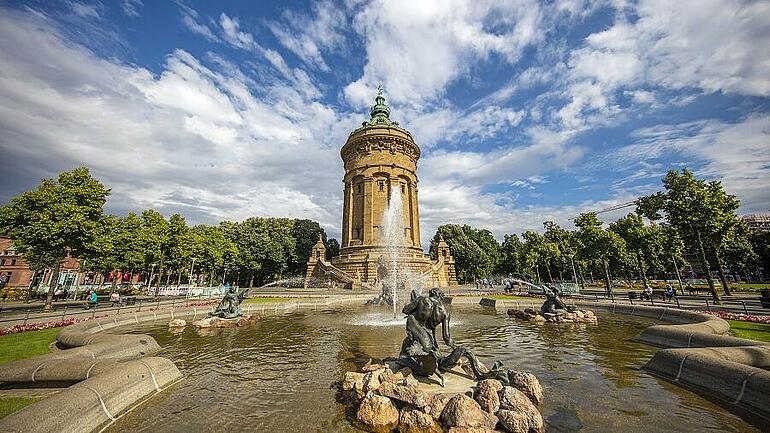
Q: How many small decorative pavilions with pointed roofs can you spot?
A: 2